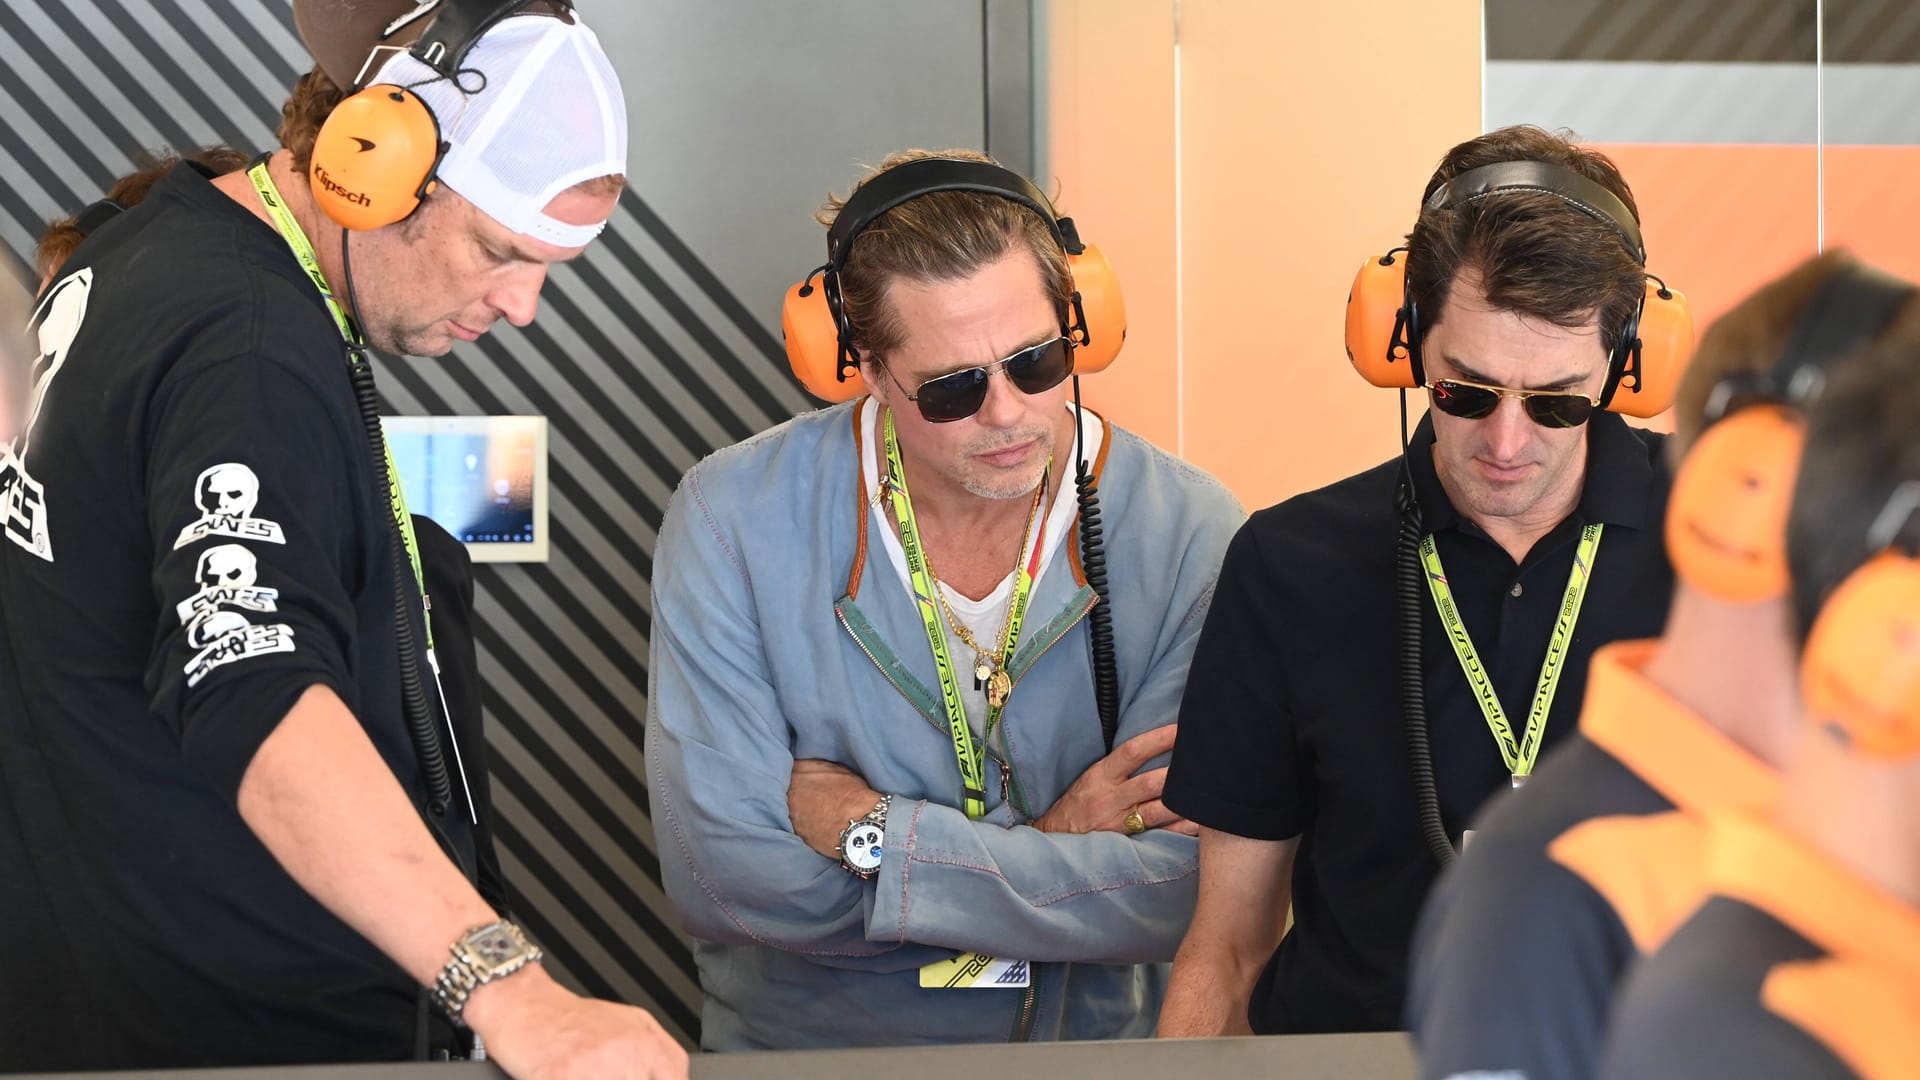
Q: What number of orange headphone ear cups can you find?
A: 7